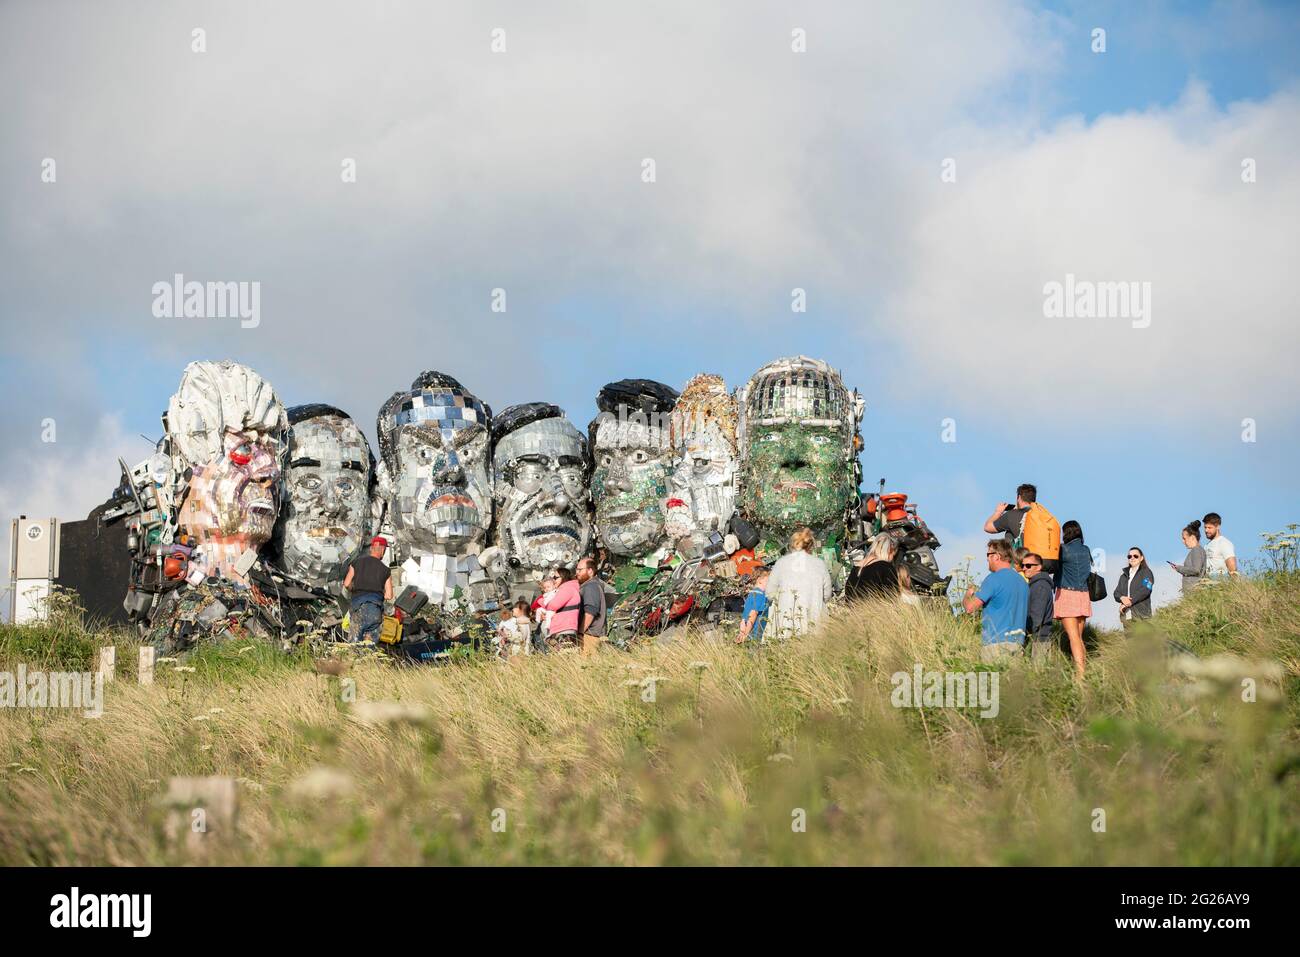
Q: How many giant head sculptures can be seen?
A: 7